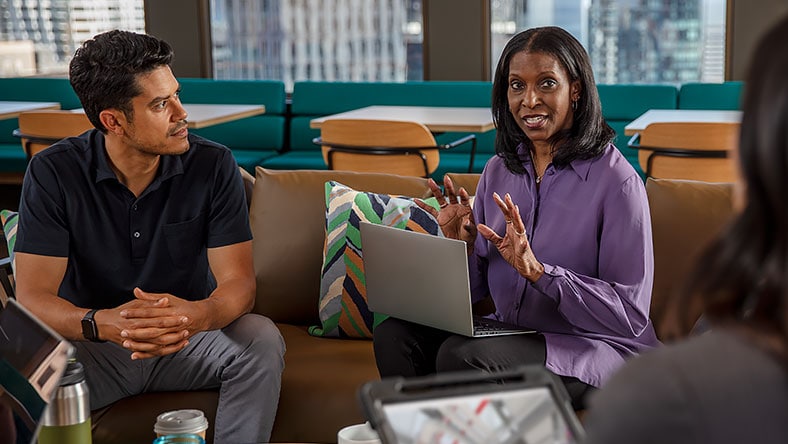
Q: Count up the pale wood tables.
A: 4